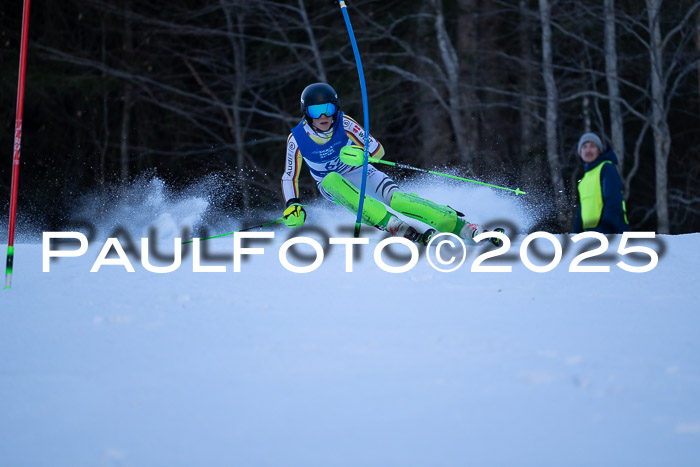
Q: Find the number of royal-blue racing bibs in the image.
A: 1